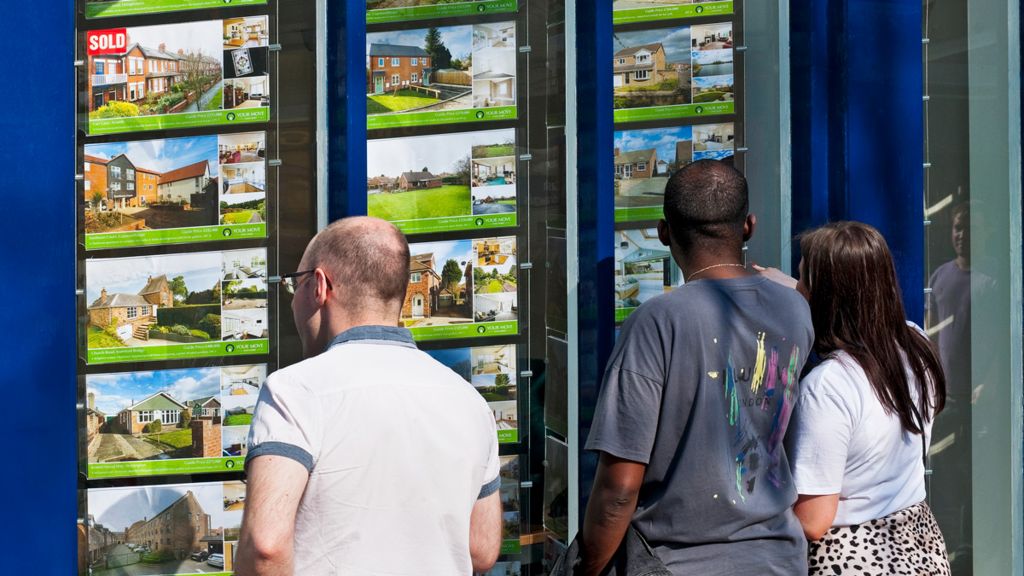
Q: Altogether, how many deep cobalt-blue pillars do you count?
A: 4